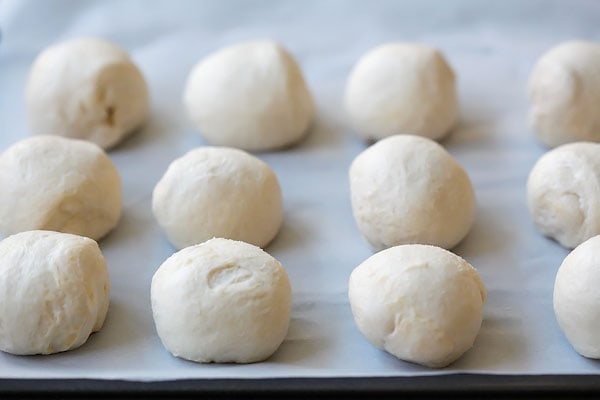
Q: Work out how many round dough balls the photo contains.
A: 12